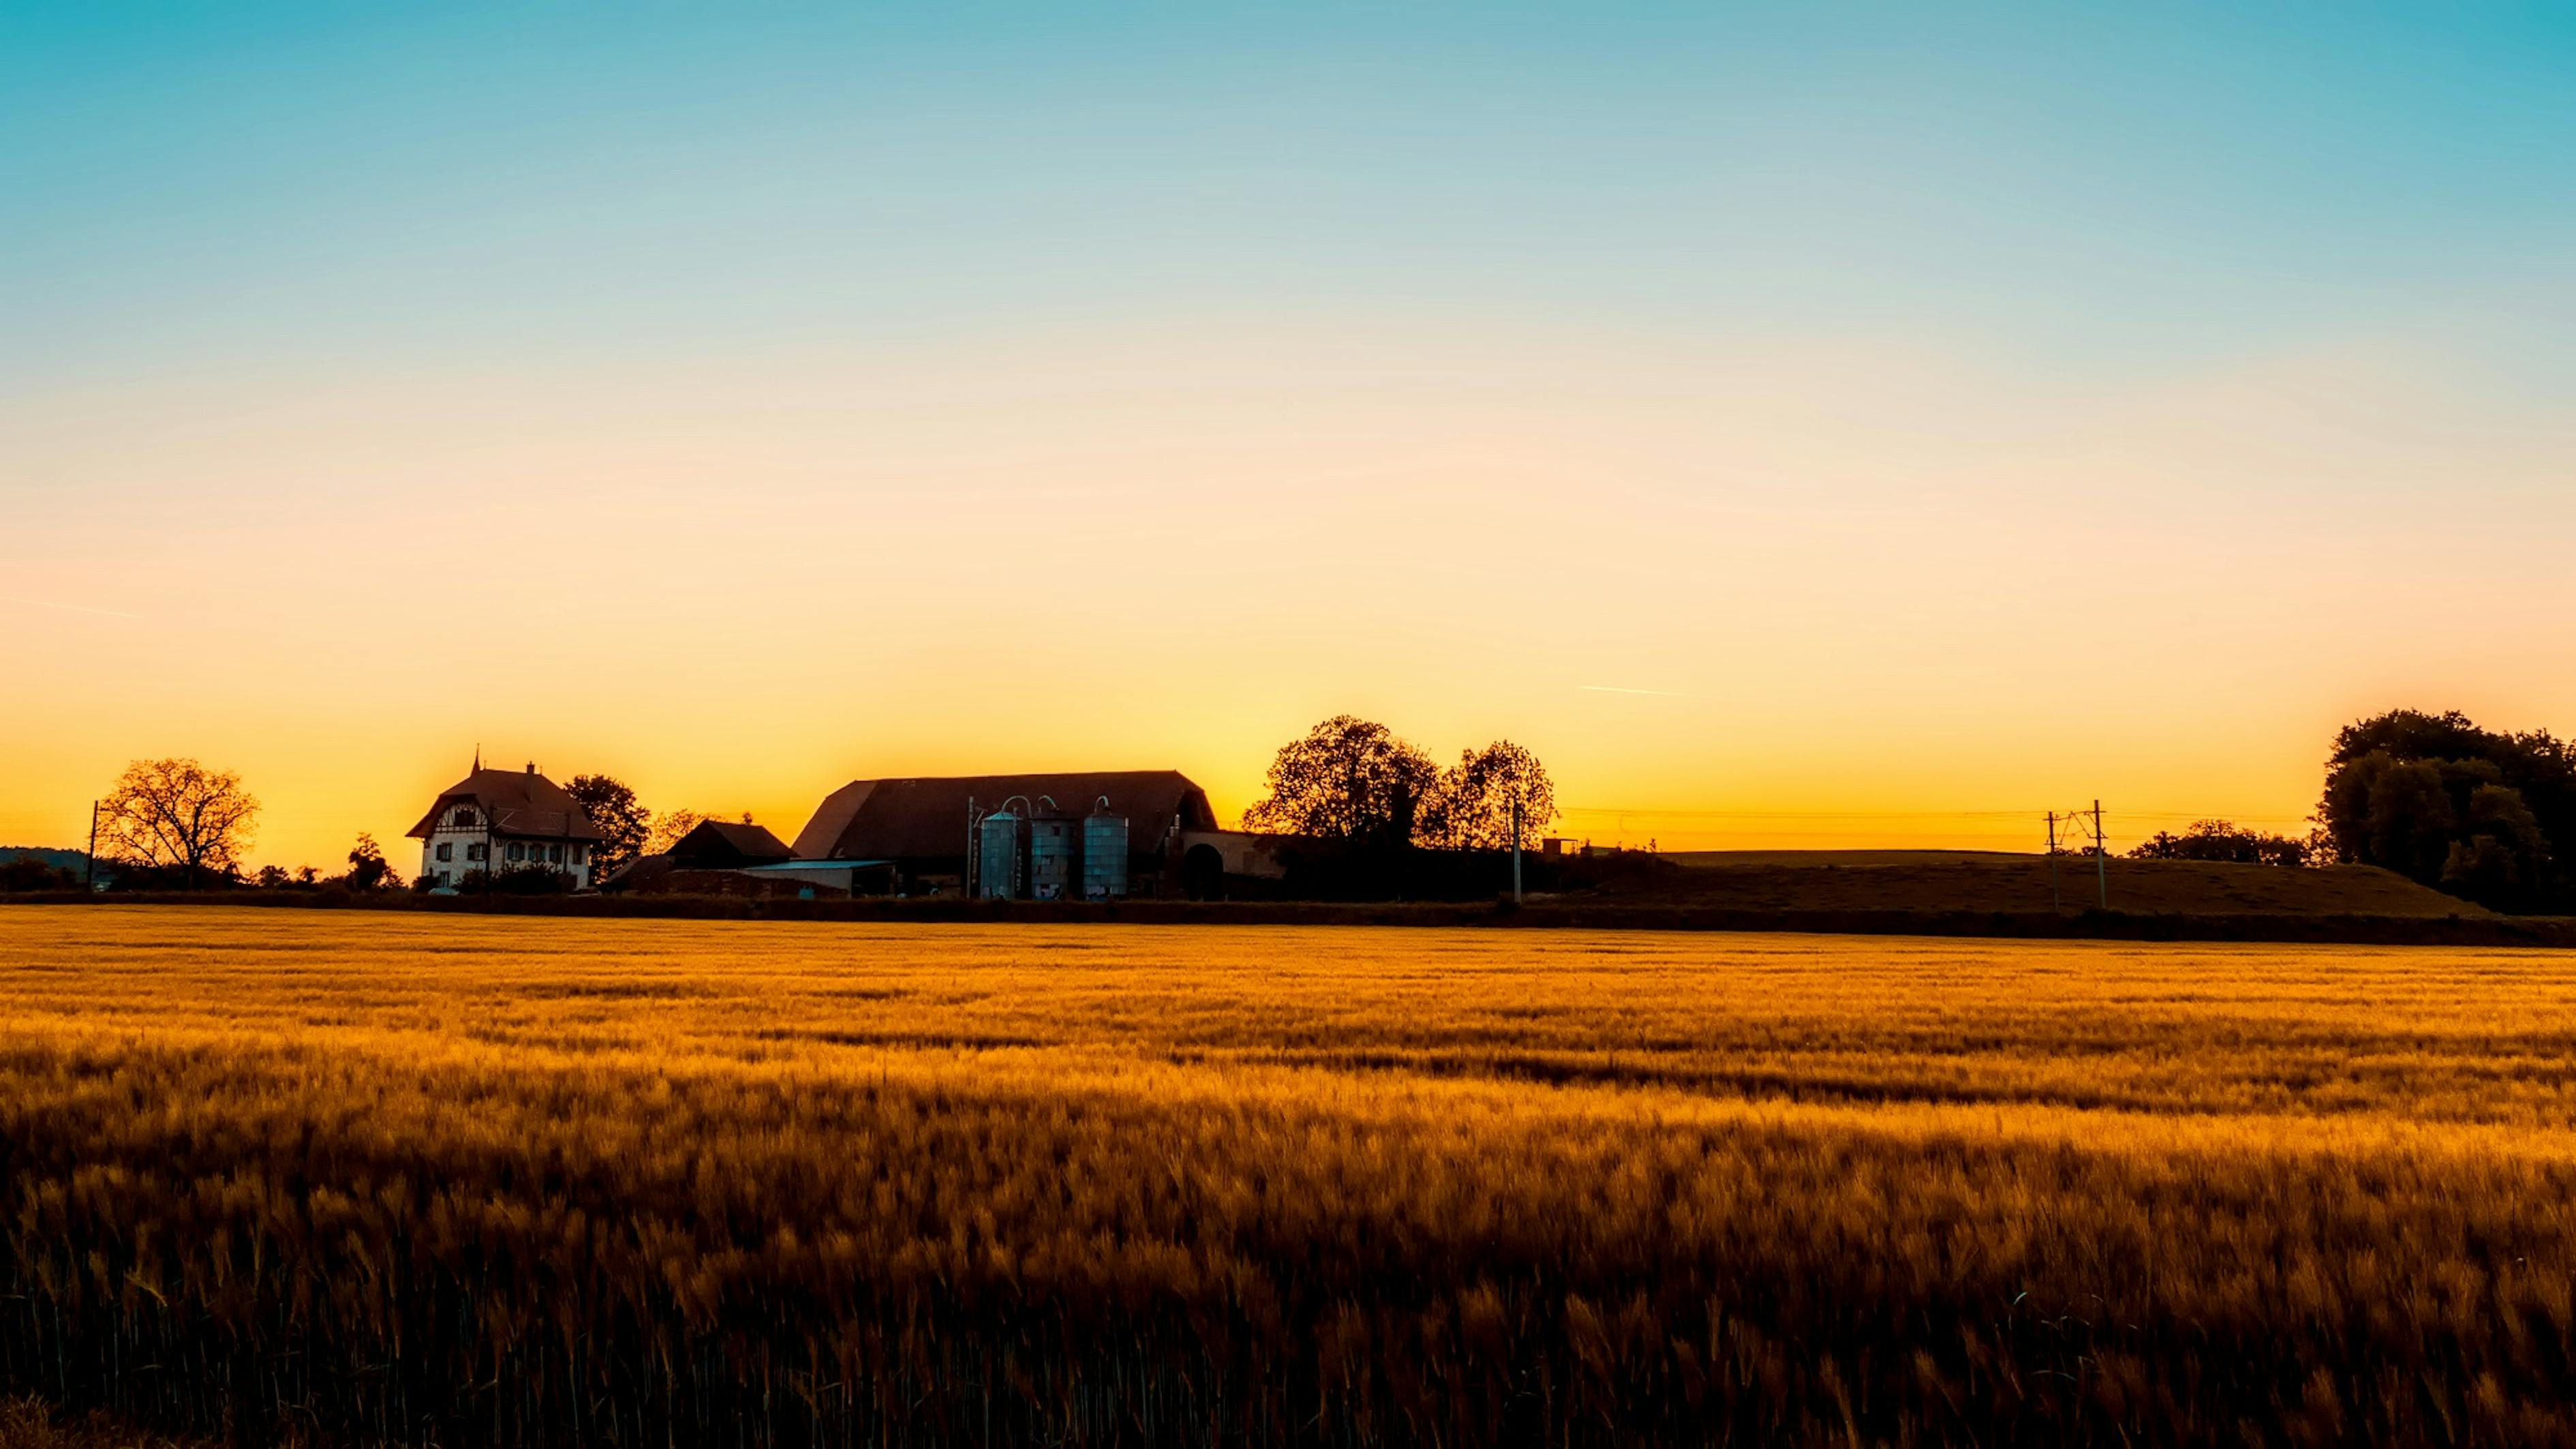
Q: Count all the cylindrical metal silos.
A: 3